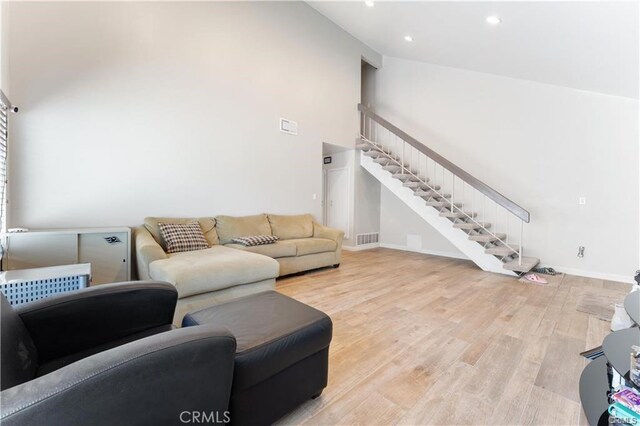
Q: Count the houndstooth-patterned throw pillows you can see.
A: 2